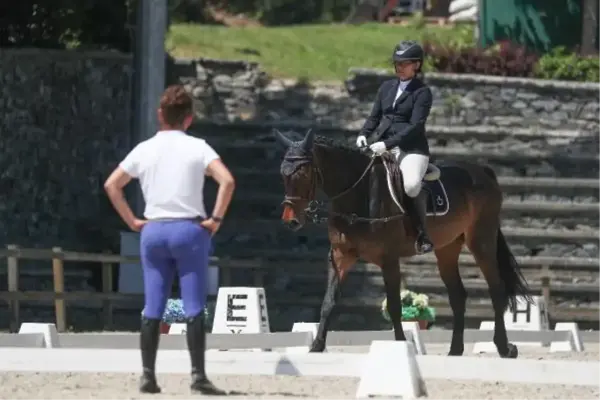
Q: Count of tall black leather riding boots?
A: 3